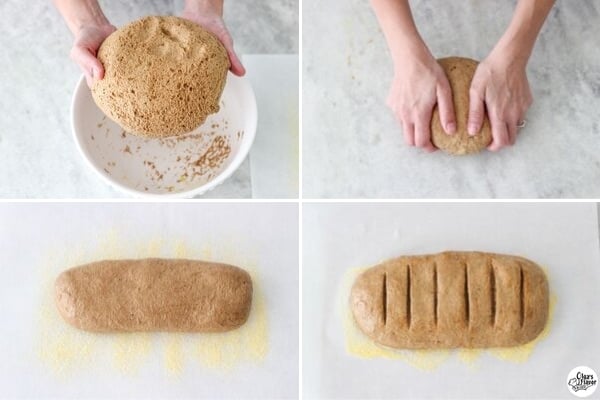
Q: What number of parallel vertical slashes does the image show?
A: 6